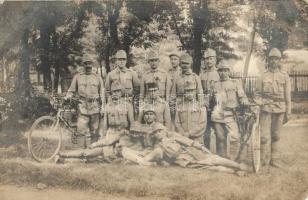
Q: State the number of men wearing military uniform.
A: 13